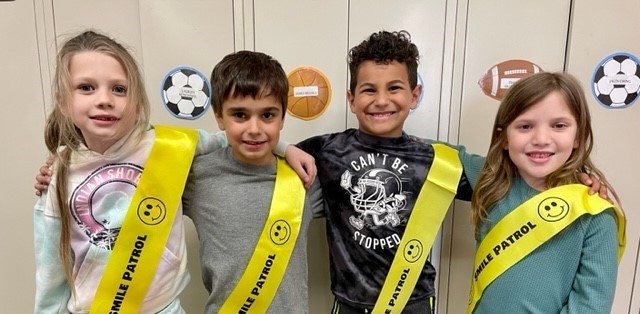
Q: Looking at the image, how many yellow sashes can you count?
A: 4